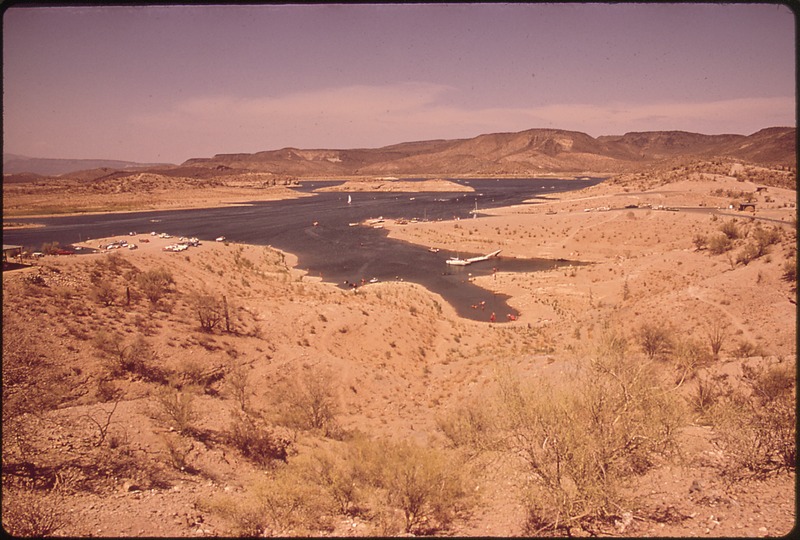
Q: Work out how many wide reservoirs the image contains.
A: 1